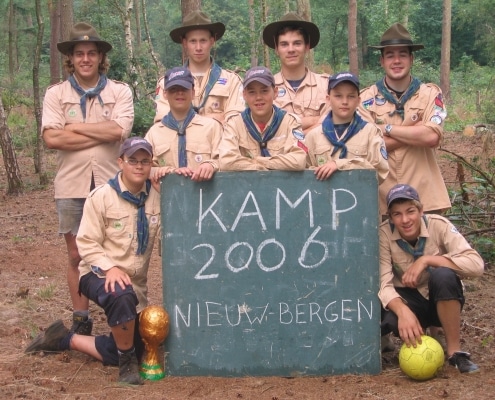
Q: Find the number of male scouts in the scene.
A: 9